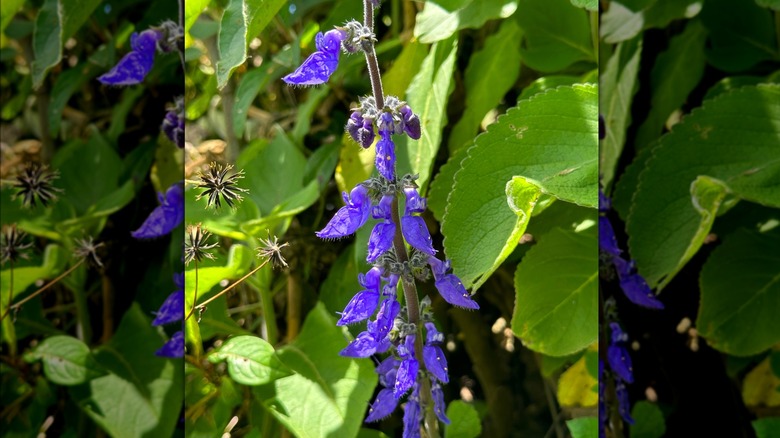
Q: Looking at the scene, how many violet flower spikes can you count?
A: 1